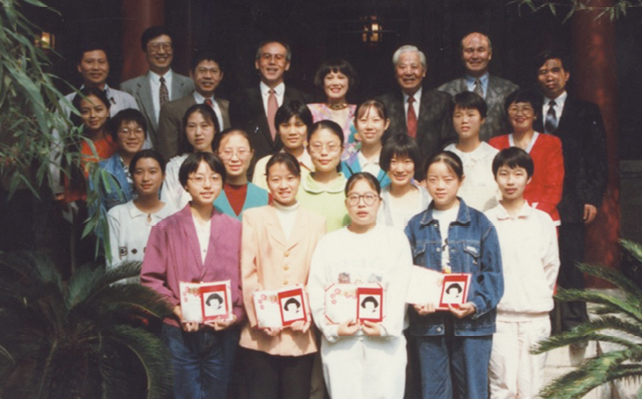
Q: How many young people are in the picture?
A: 15